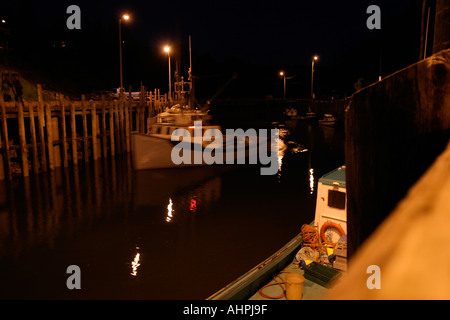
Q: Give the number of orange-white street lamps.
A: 4